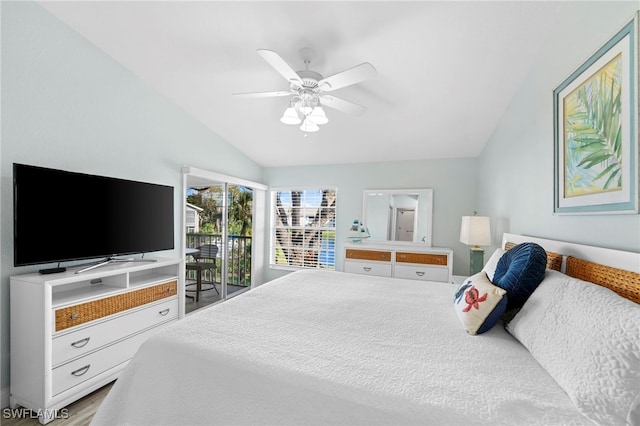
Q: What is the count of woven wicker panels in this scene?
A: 5